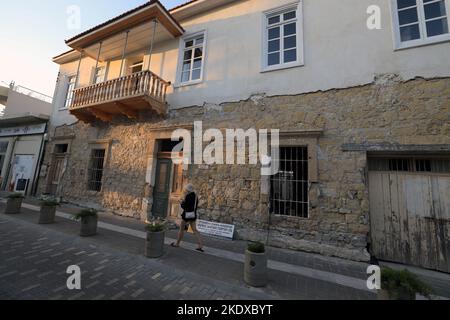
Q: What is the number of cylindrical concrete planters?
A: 6